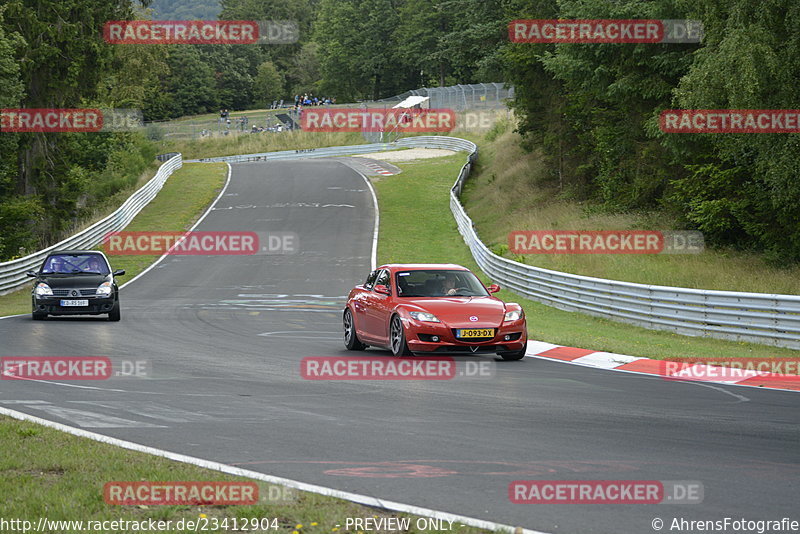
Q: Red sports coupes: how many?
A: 1